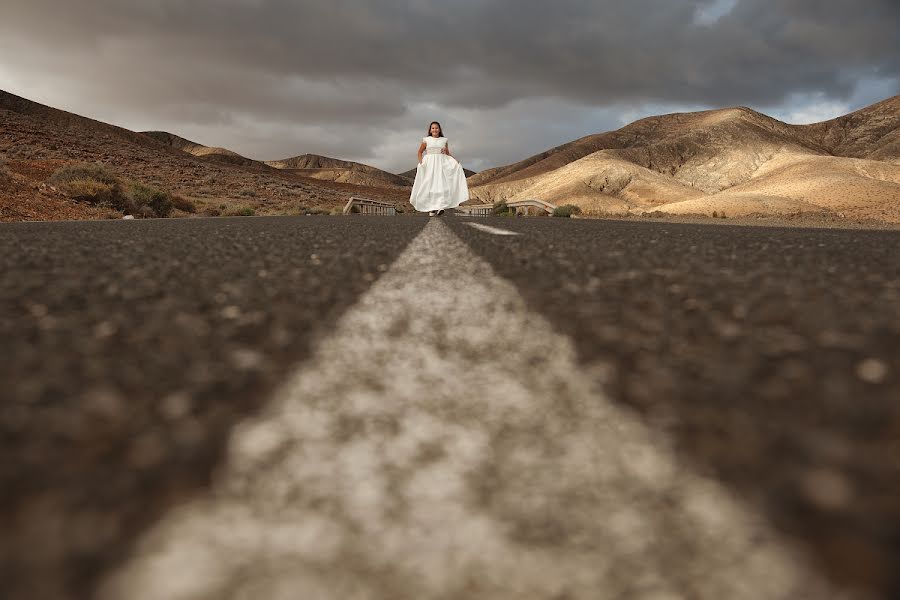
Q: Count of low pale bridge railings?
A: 2